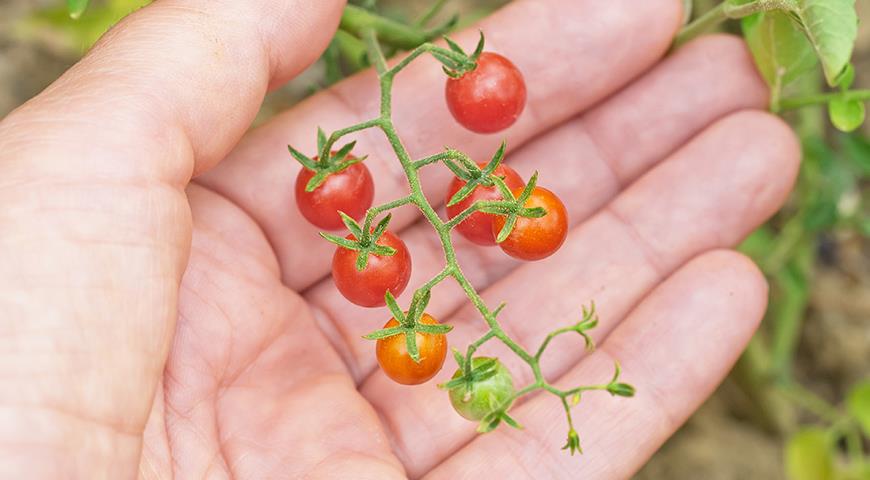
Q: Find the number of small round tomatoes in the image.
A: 7